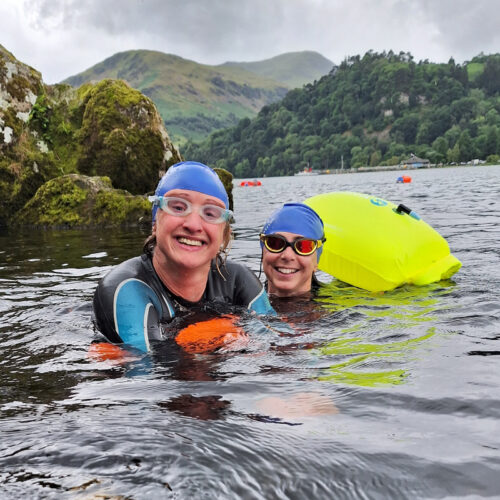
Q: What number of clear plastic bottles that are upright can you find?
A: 0